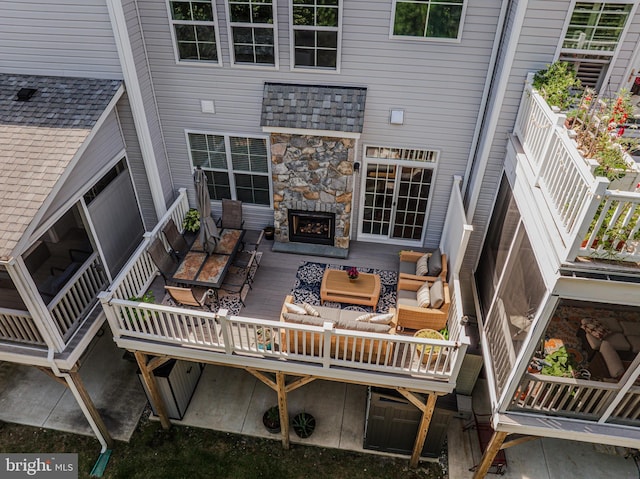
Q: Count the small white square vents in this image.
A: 2